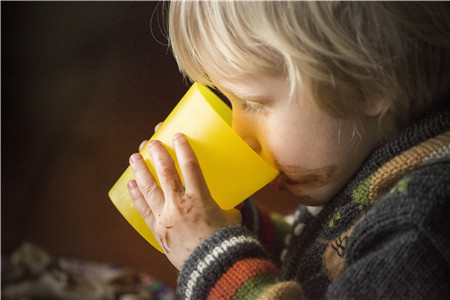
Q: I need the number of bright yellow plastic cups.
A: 1